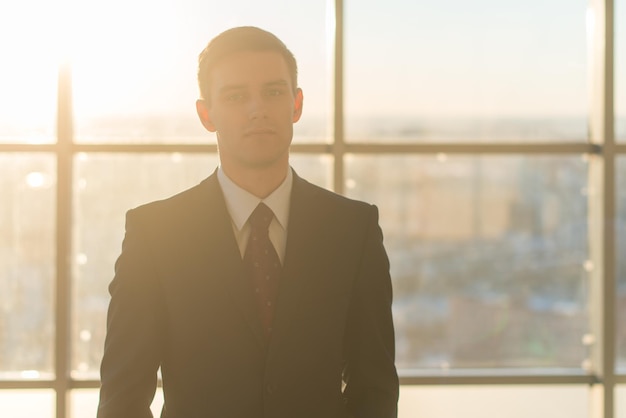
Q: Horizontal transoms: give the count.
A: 2